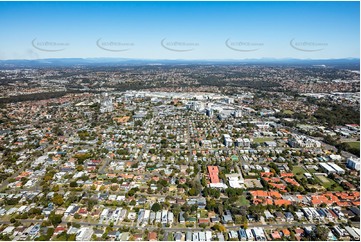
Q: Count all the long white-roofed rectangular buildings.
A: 2